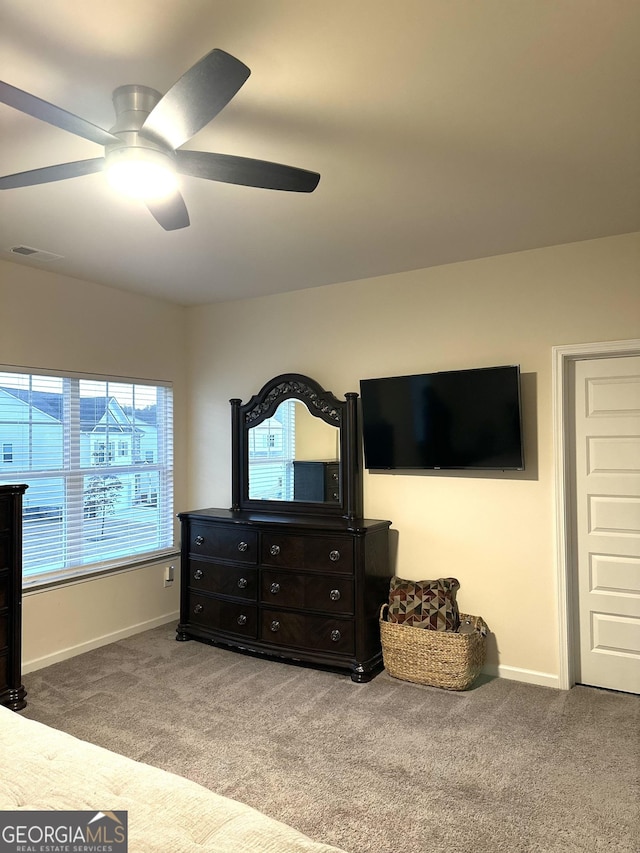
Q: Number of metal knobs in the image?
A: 12